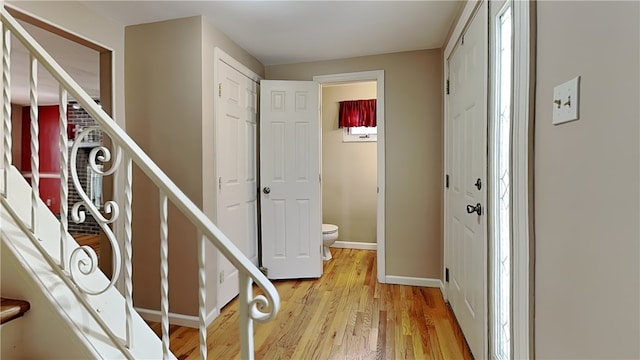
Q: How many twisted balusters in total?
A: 6